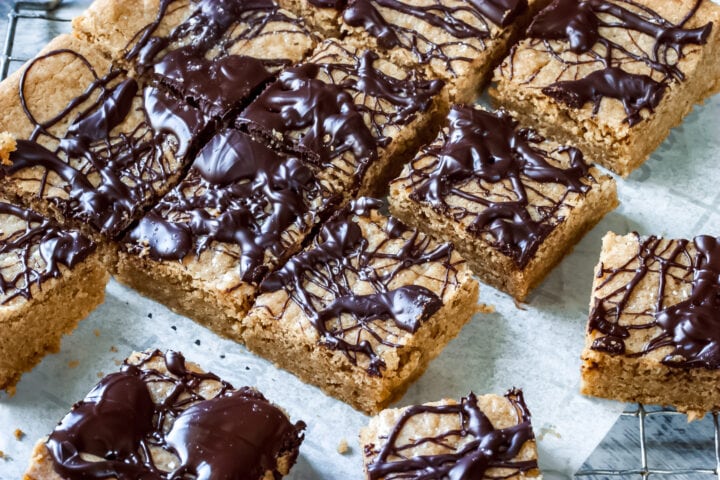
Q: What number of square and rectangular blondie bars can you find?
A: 12